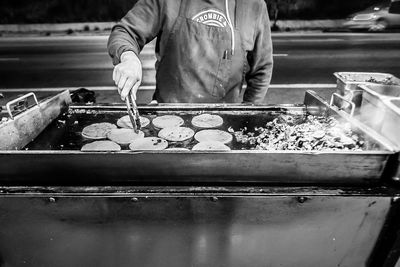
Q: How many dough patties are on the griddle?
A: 11